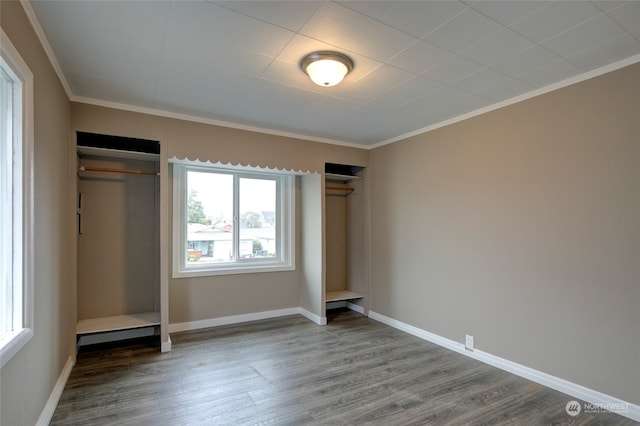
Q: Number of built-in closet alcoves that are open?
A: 2